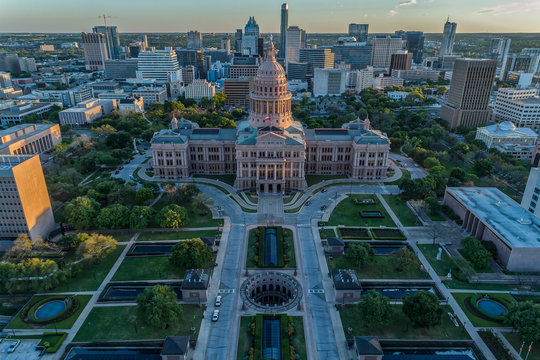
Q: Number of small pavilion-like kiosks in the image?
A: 6